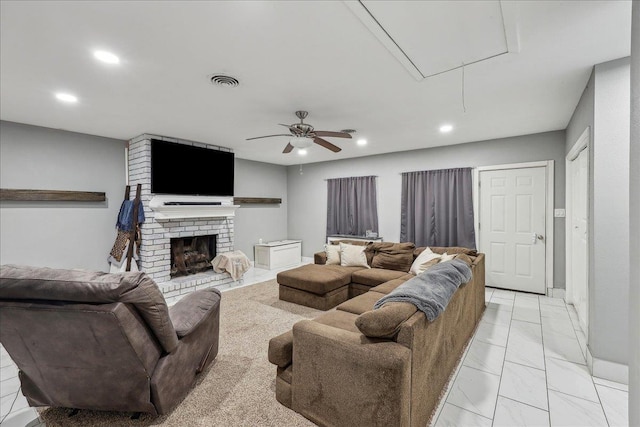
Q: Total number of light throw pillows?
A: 4